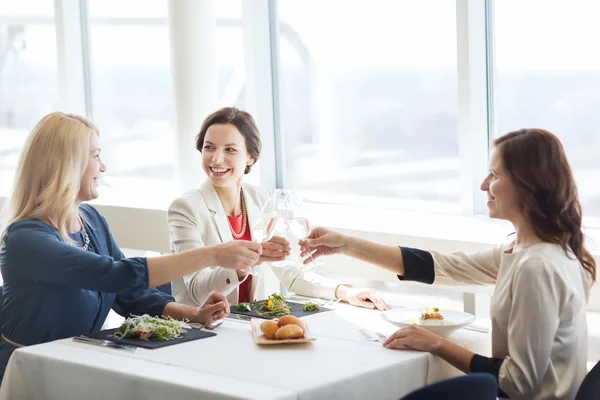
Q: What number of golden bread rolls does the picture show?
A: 3